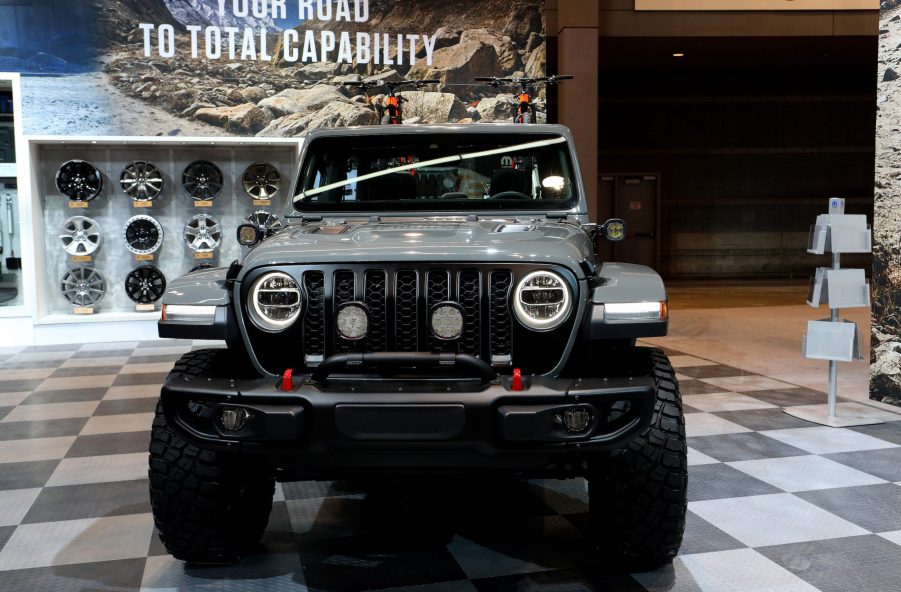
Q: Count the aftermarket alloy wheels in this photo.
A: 11